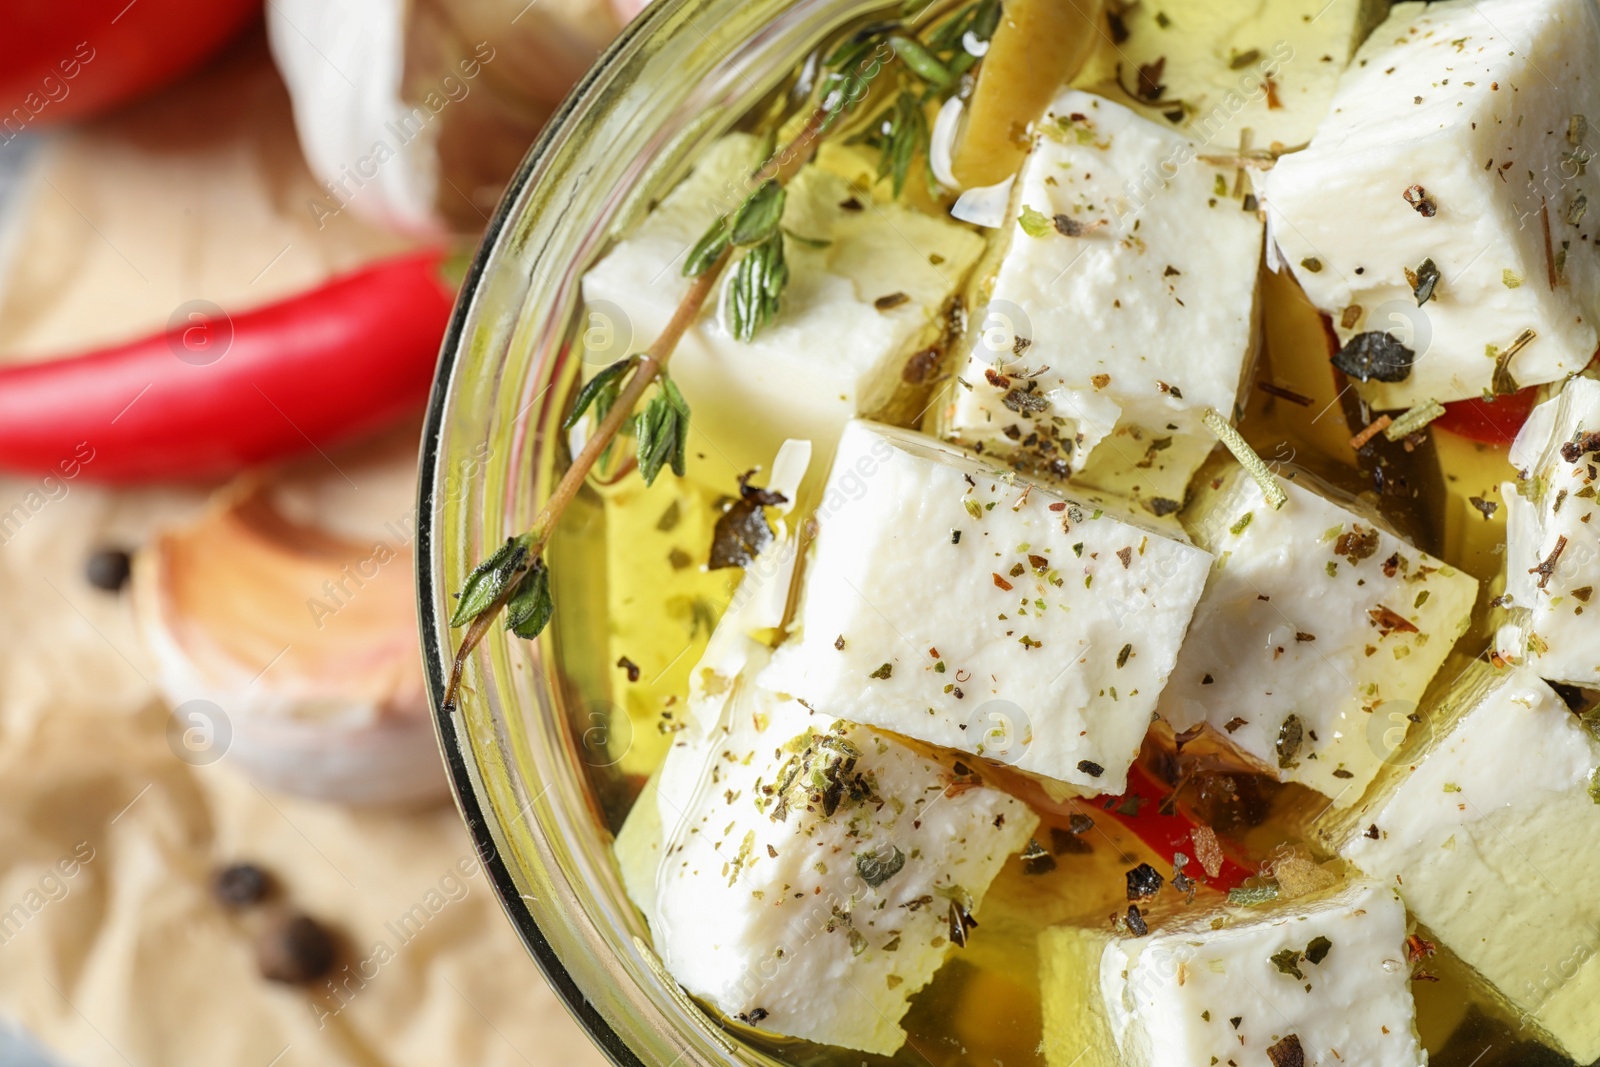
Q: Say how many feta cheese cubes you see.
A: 10